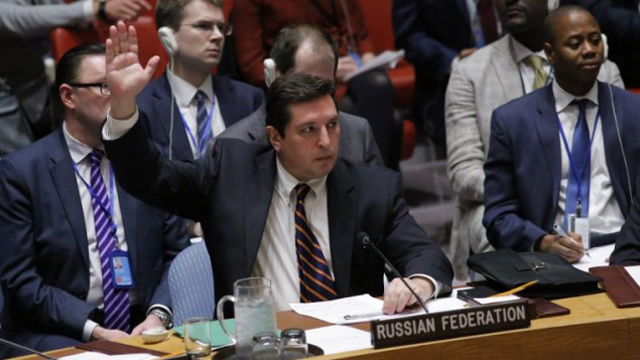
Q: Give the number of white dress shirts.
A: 5